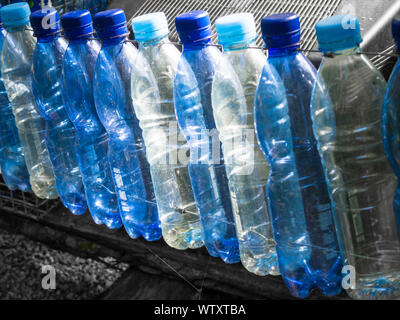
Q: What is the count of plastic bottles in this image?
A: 11